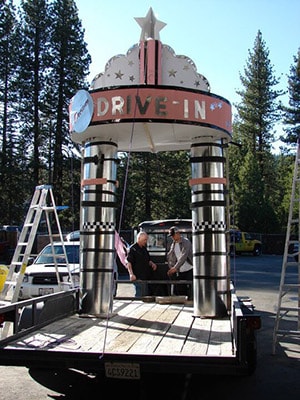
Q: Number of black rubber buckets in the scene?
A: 0